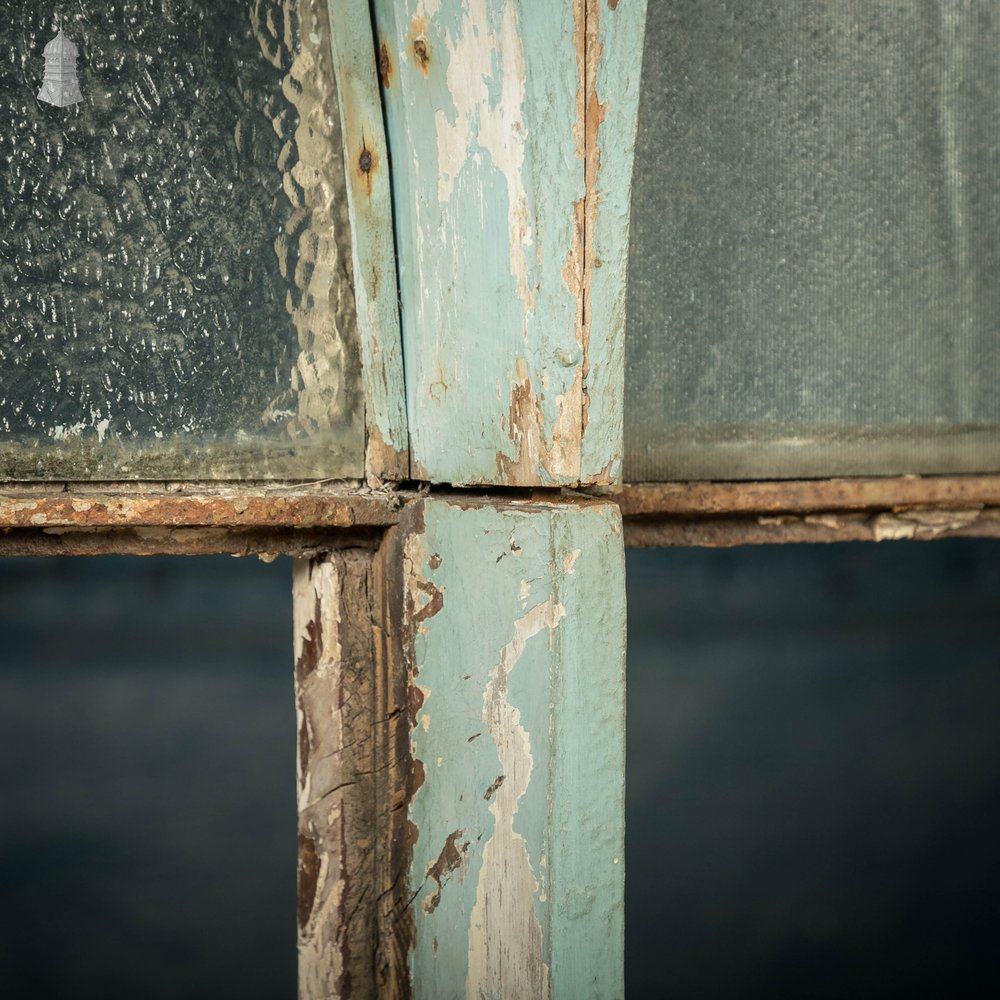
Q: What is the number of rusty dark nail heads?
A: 3